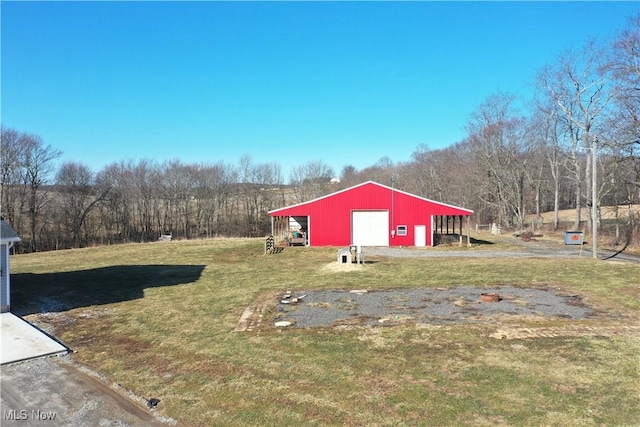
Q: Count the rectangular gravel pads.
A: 1